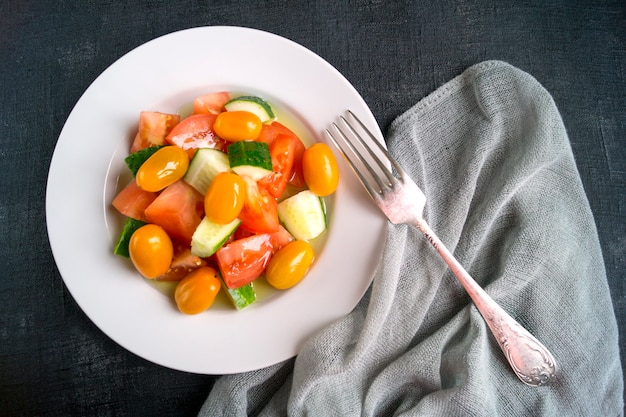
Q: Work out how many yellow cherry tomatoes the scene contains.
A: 7